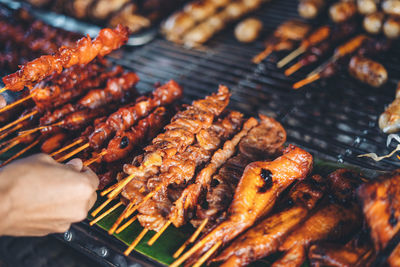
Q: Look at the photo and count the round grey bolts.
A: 2